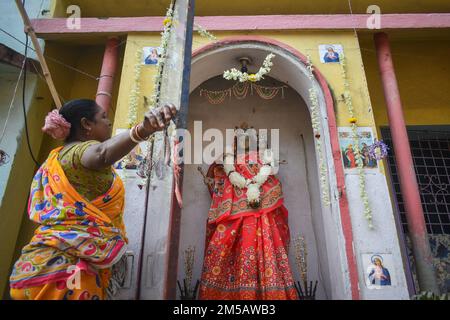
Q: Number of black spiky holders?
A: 2